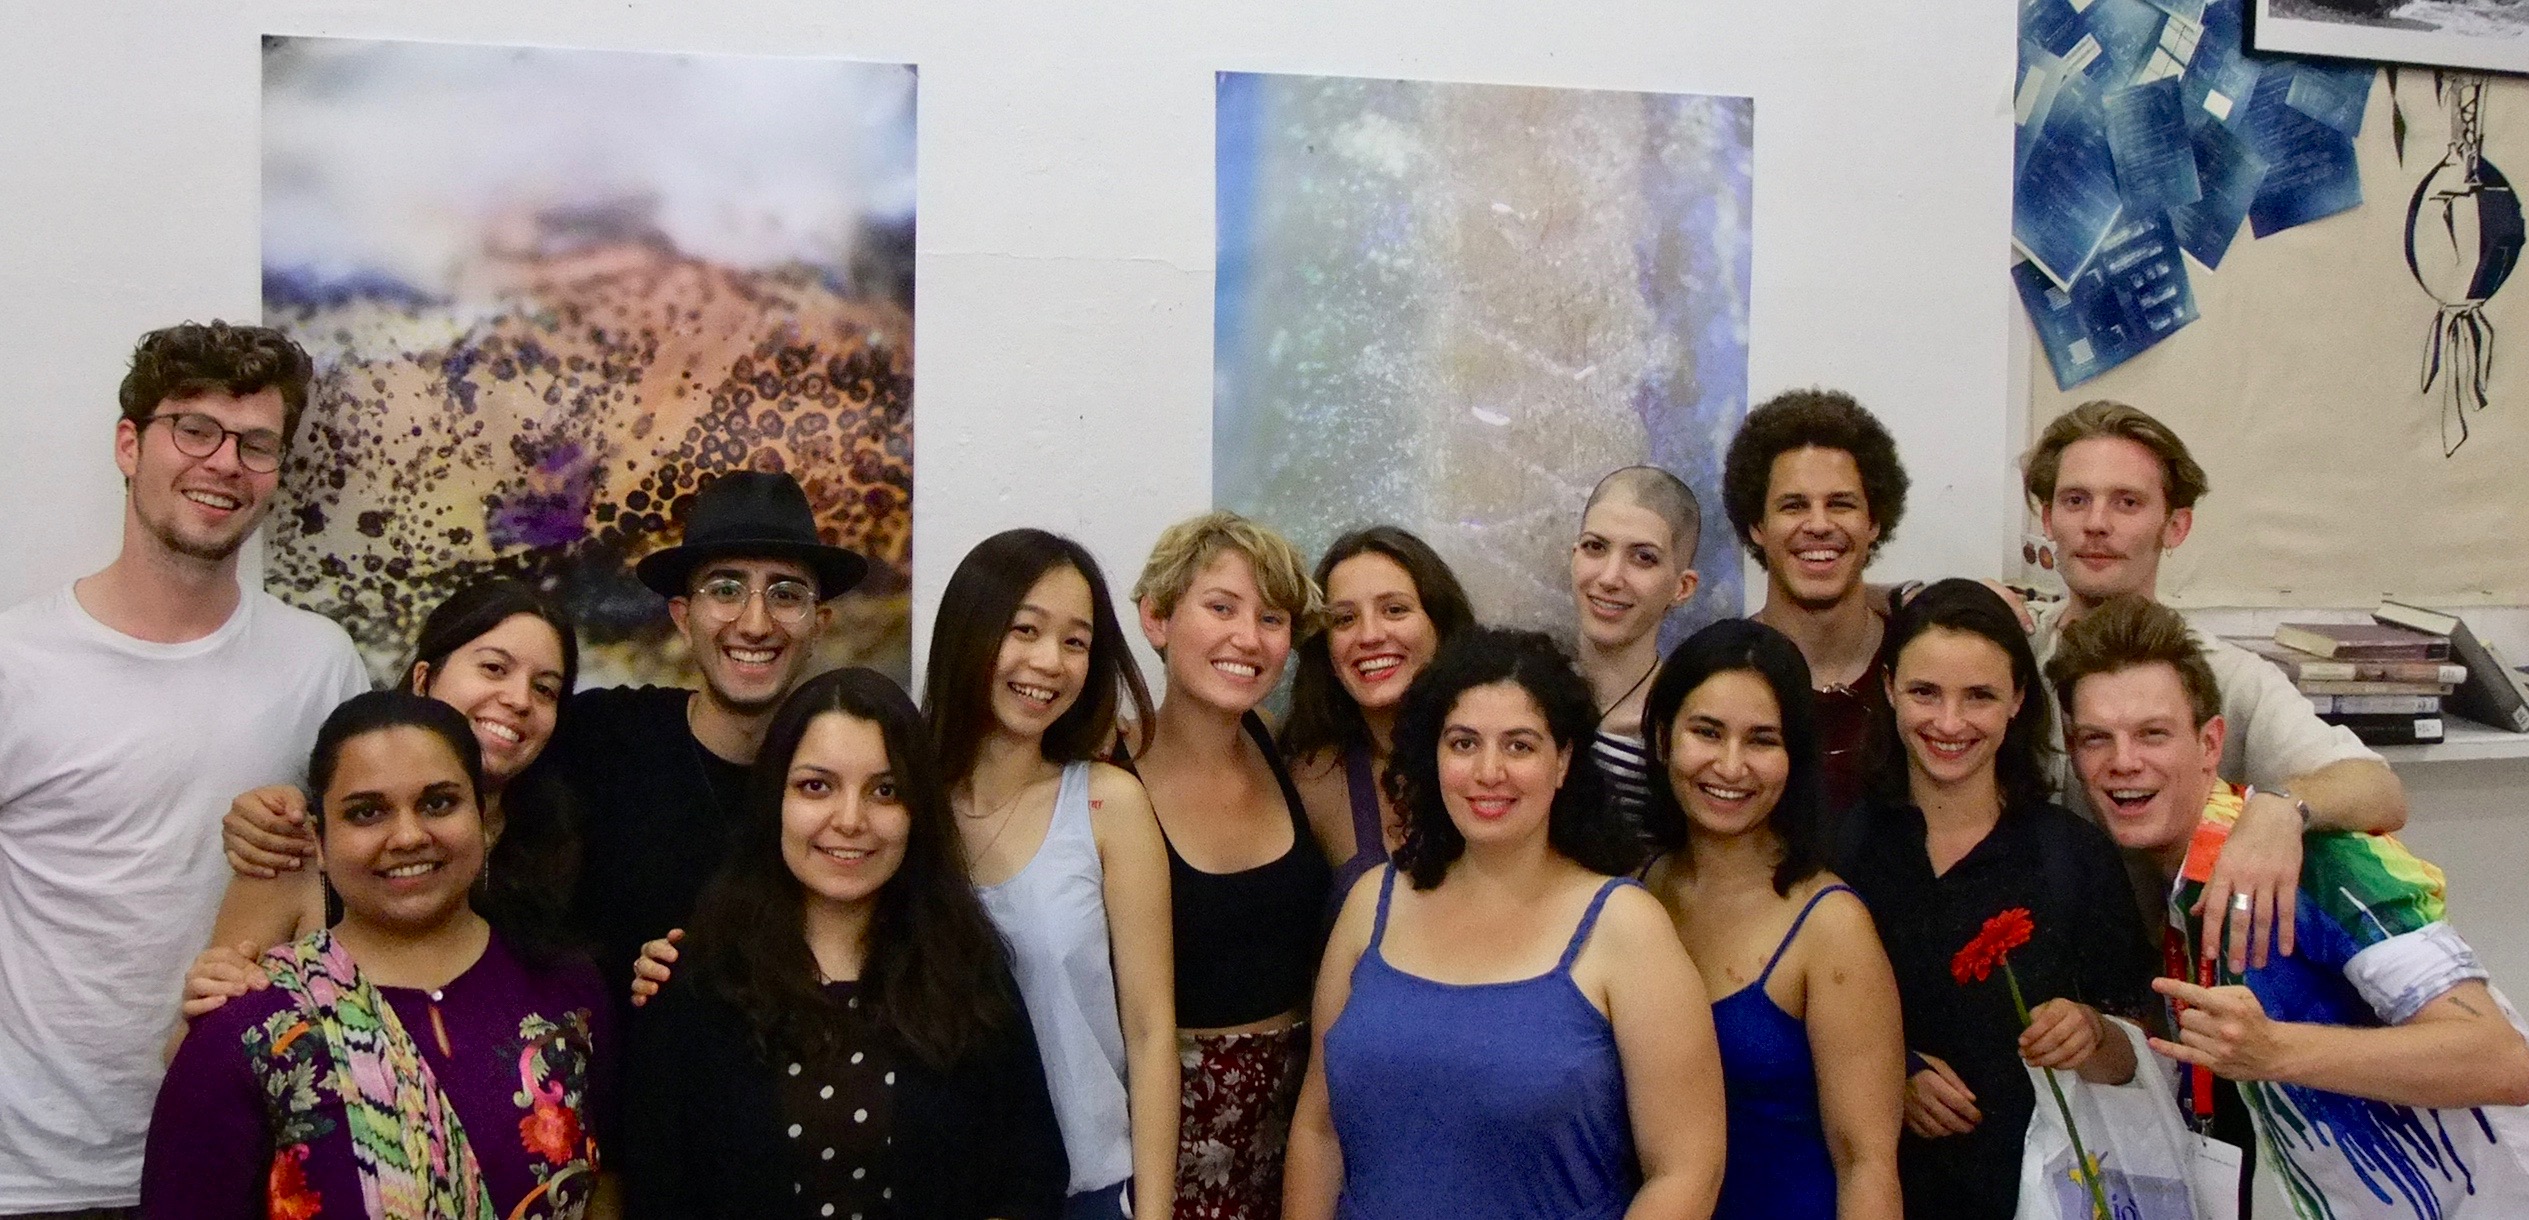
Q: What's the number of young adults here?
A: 15